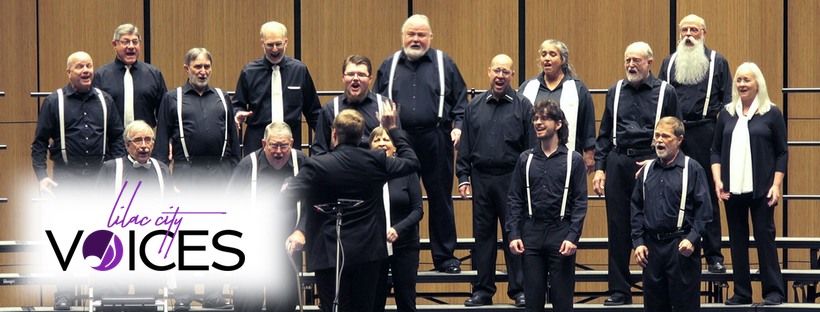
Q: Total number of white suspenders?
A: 10